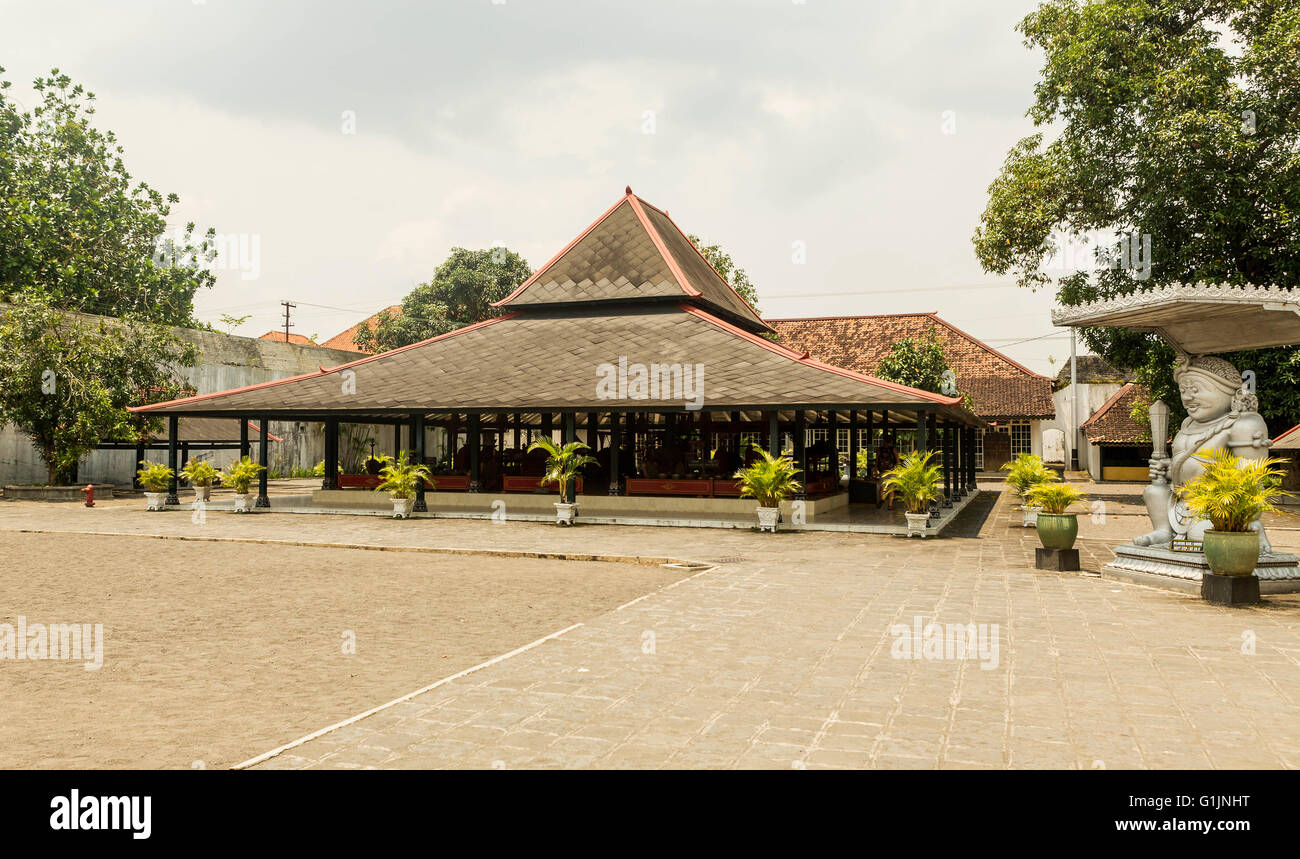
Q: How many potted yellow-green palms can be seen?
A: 10